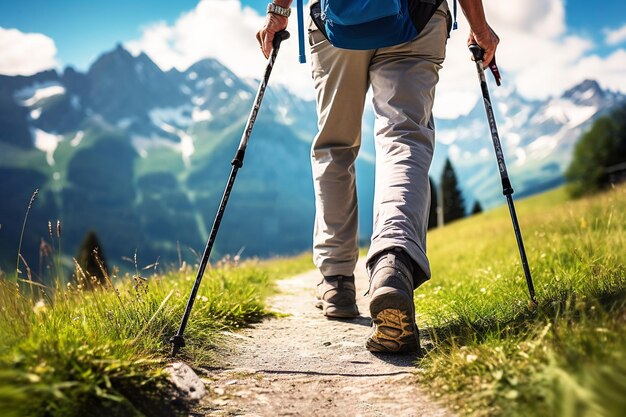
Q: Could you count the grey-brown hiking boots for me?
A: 2